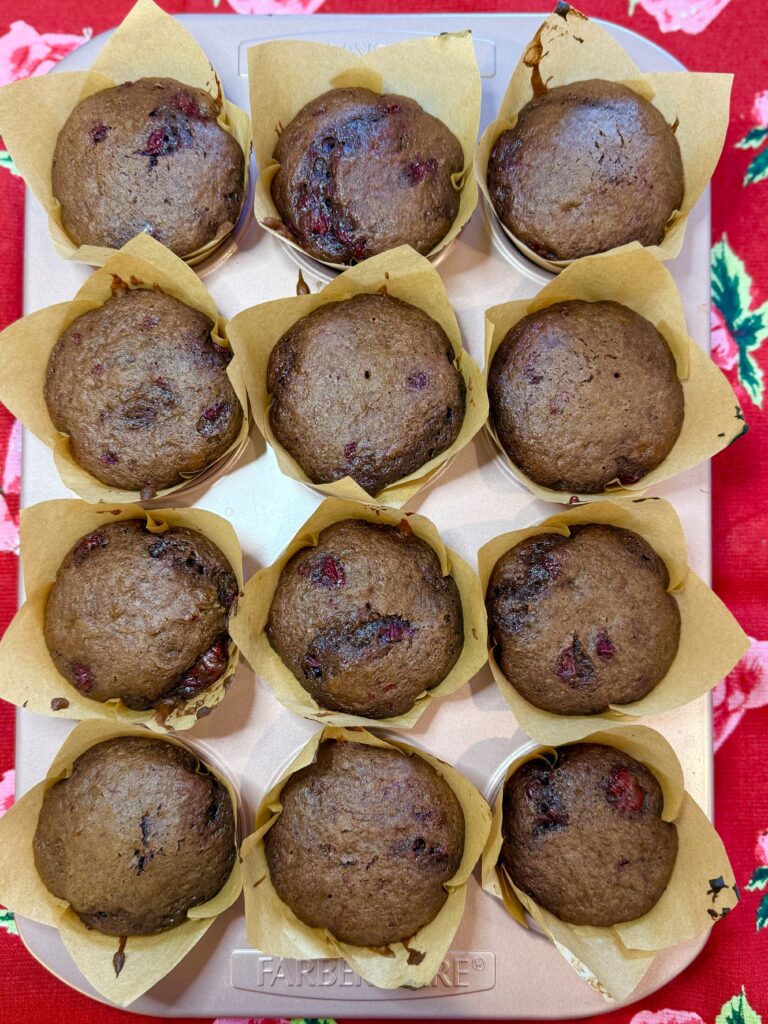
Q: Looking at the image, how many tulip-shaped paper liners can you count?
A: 12